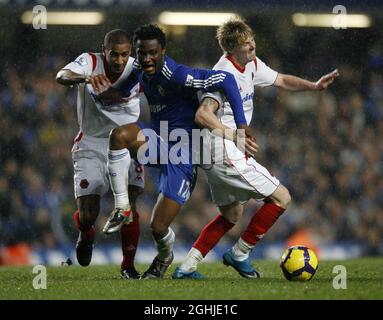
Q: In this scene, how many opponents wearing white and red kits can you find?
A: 2